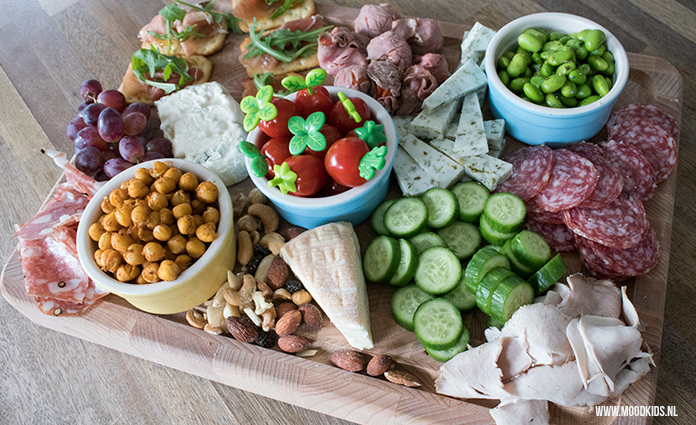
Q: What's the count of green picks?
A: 8